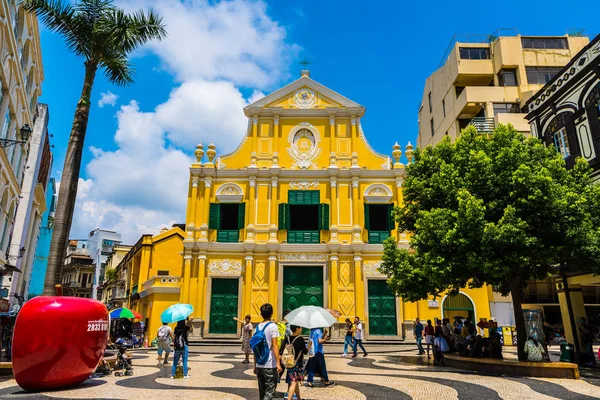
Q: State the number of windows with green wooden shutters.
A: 3